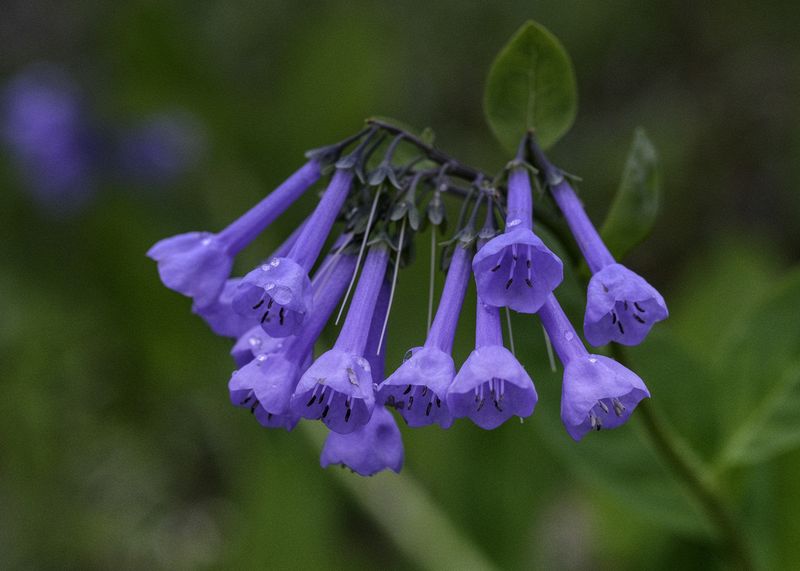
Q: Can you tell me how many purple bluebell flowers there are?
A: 12